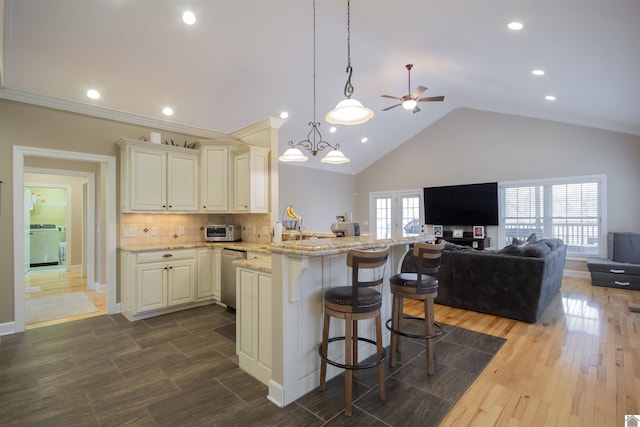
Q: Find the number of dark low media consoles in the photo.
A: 1